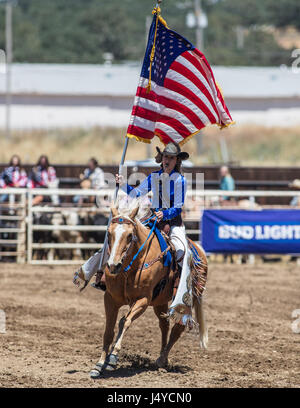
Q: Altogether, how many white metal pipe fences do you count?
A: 1